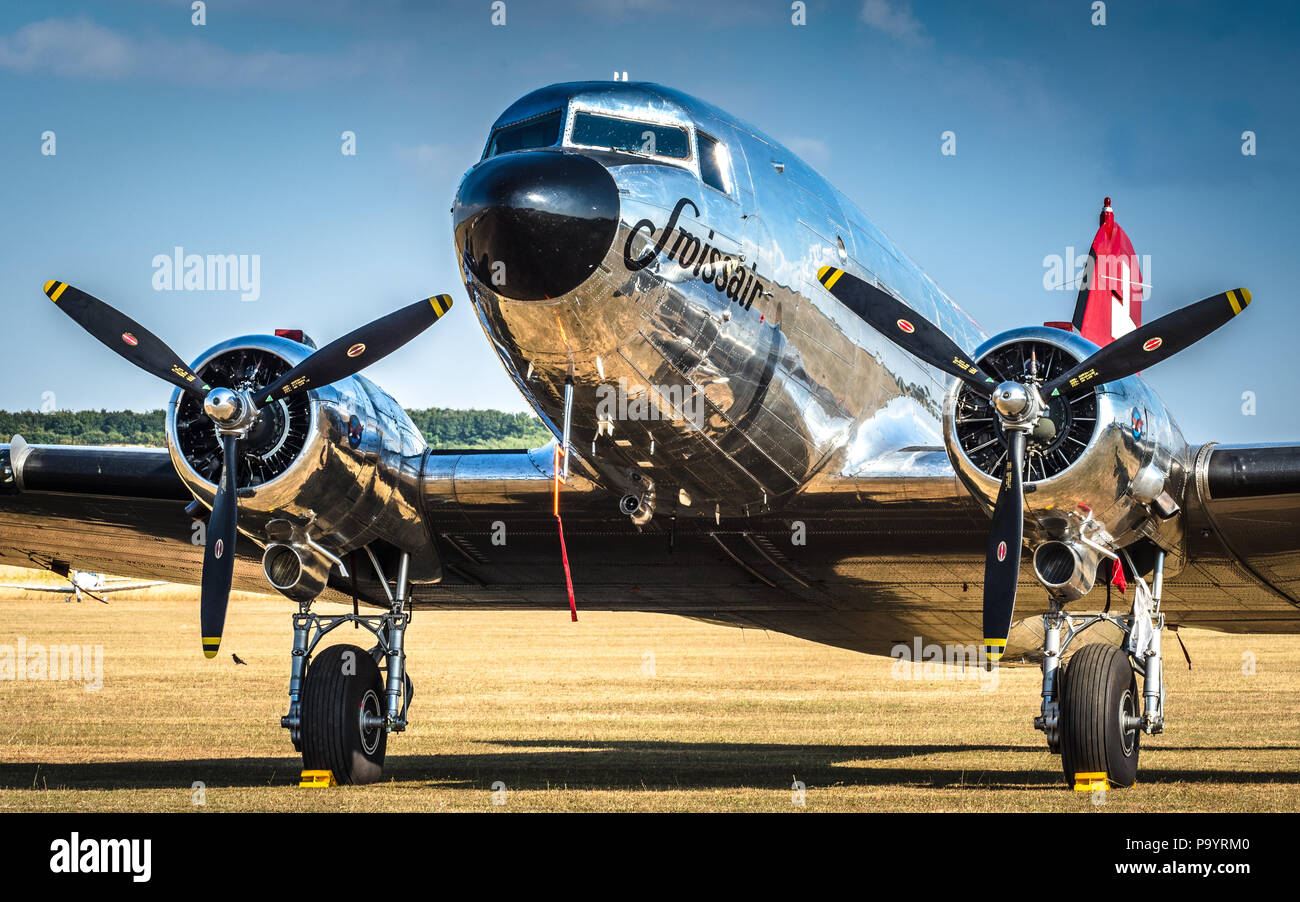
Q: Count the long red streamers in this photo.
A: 1